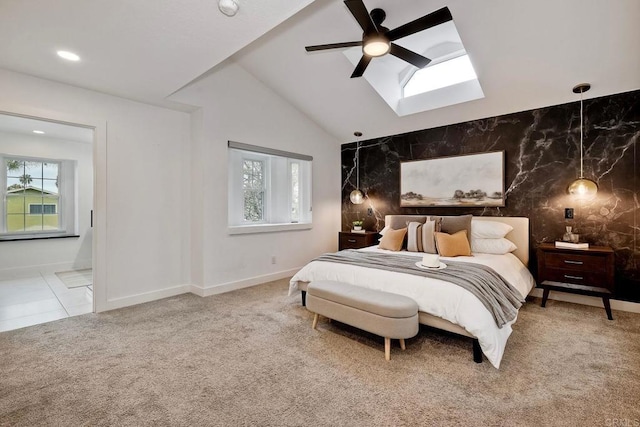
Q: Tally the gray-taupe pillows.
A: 2